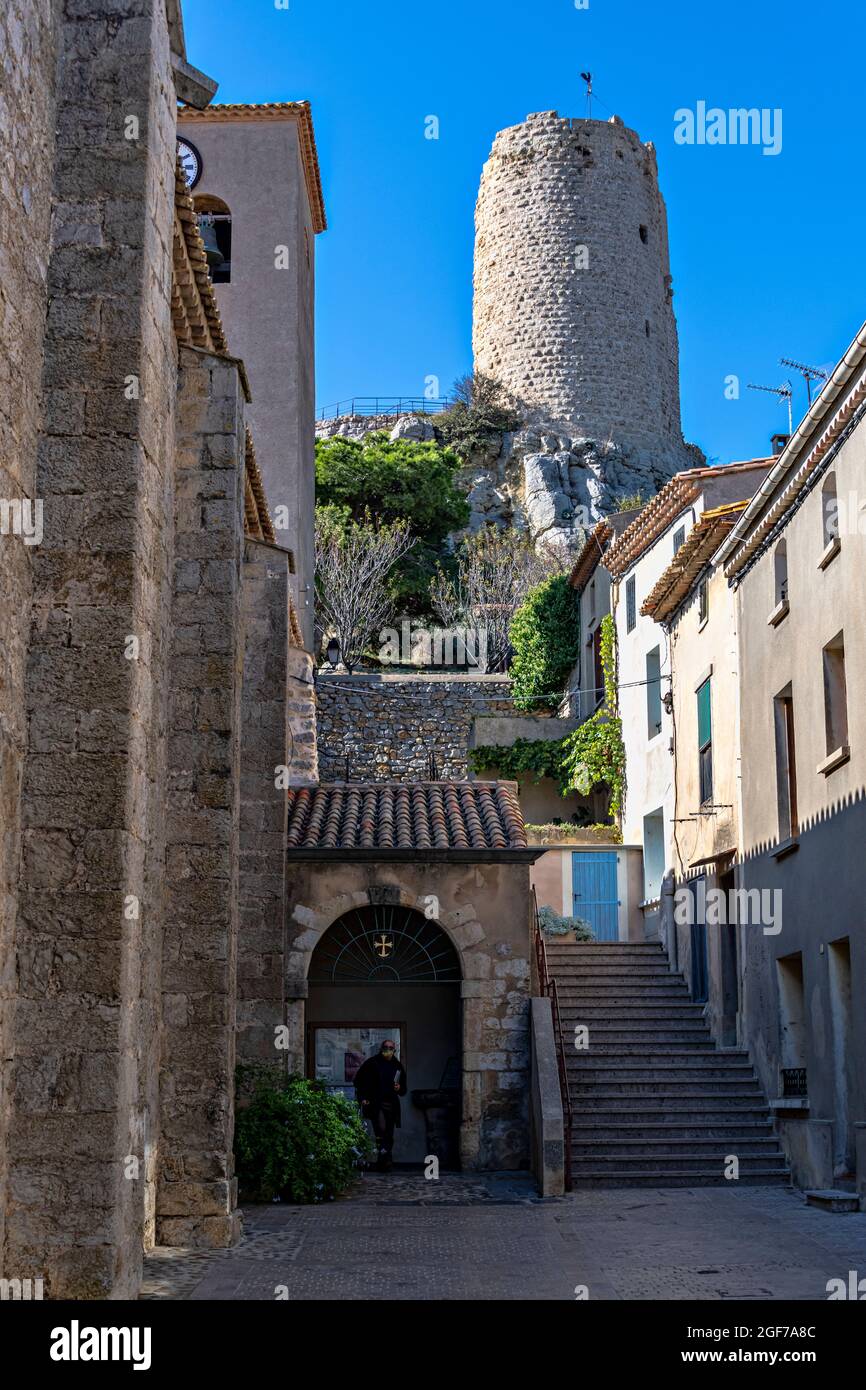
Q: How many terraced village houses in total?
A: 4